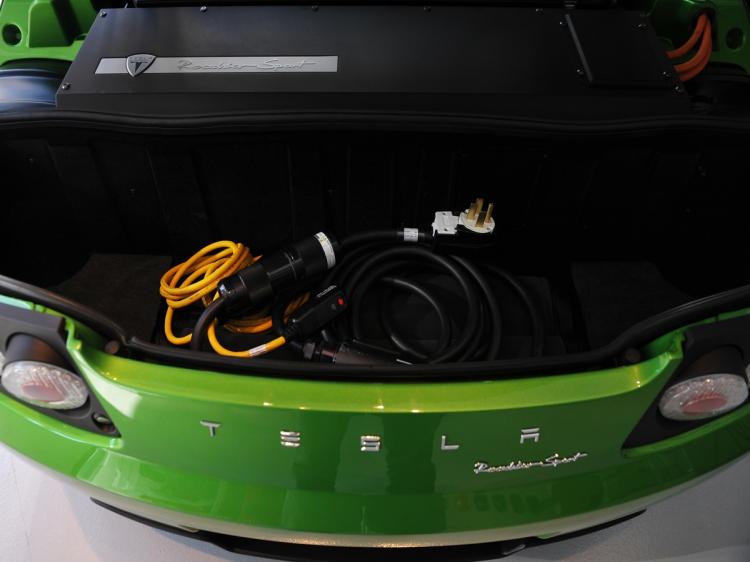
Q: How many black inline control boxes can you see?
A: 1